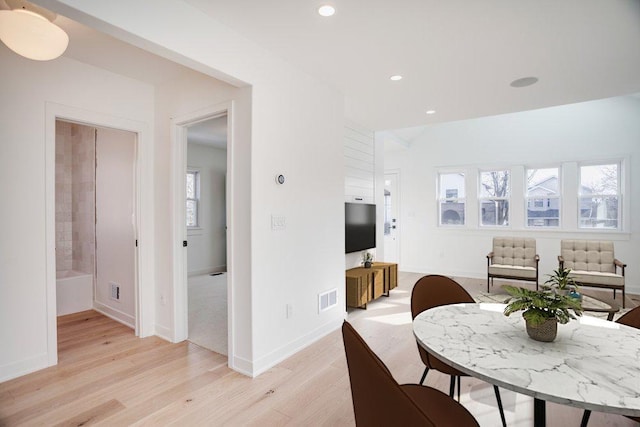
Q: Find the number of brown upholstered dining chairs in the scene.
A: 3